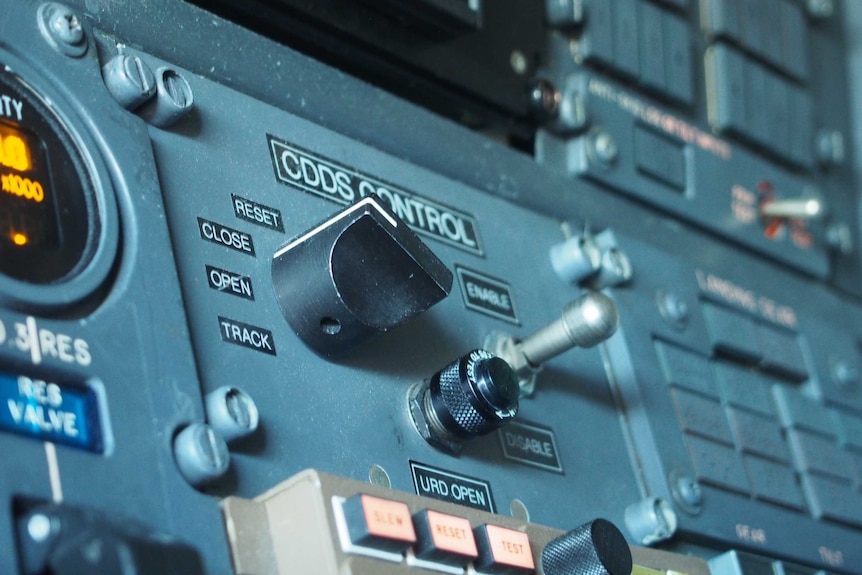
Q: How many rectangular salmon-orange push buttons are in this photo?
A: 3